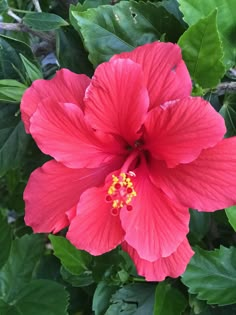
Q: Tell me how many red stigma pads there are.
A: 5